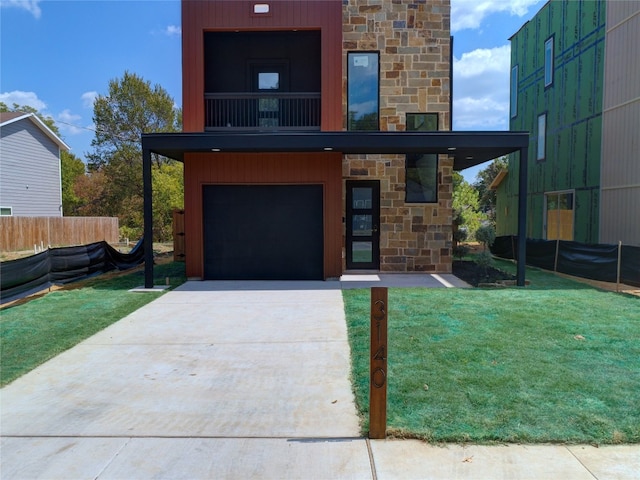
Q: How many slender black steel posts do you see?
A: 2